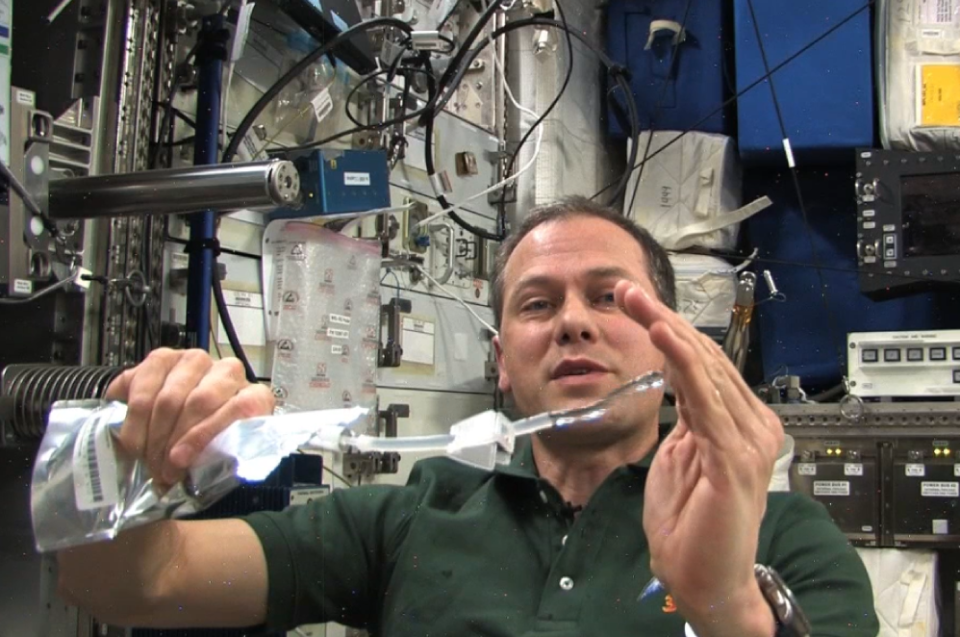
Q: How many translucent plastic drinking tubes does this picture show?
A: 1